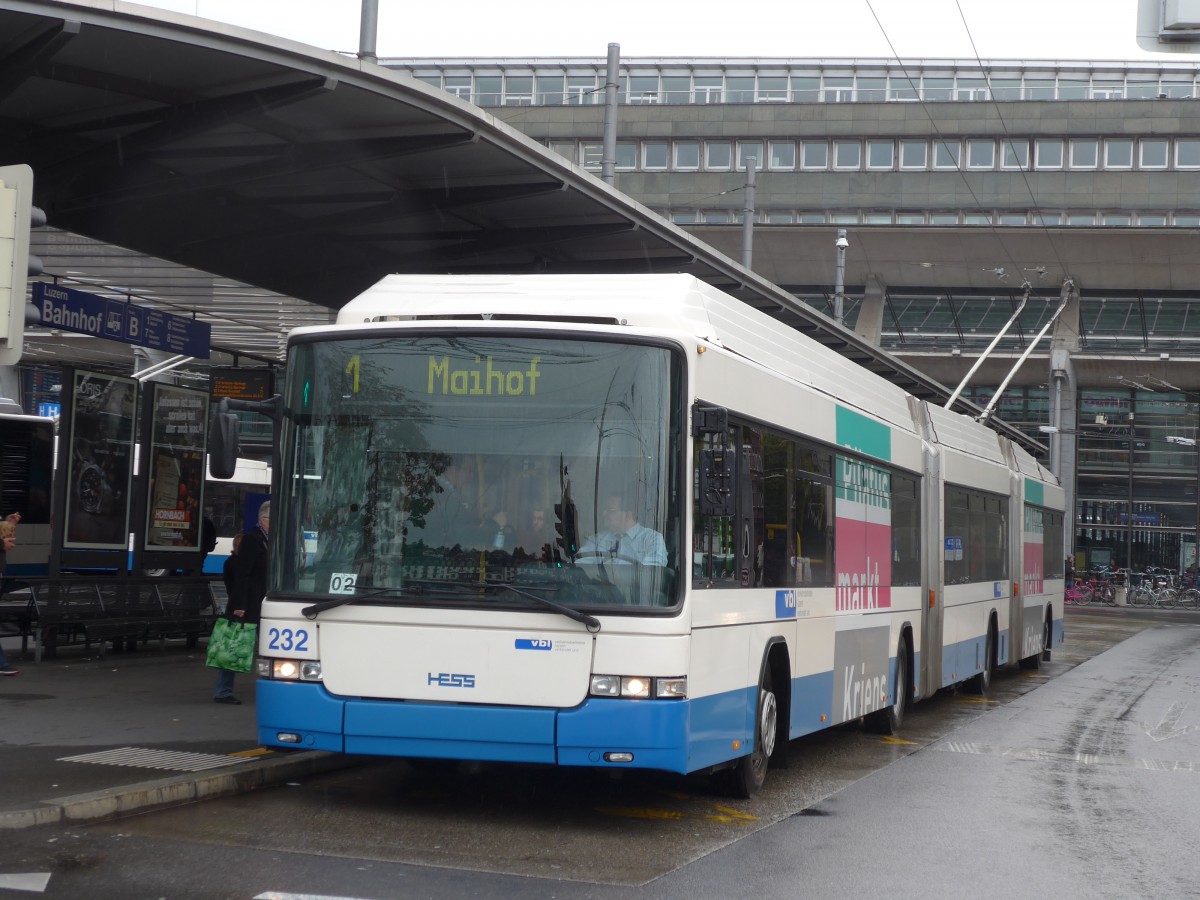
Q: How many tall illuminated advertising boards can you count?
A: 2